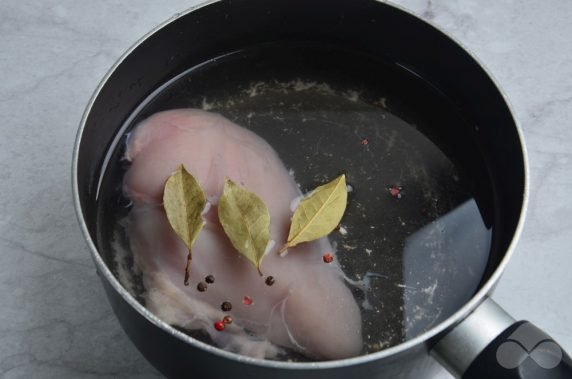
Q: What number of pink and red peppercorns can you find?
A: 6